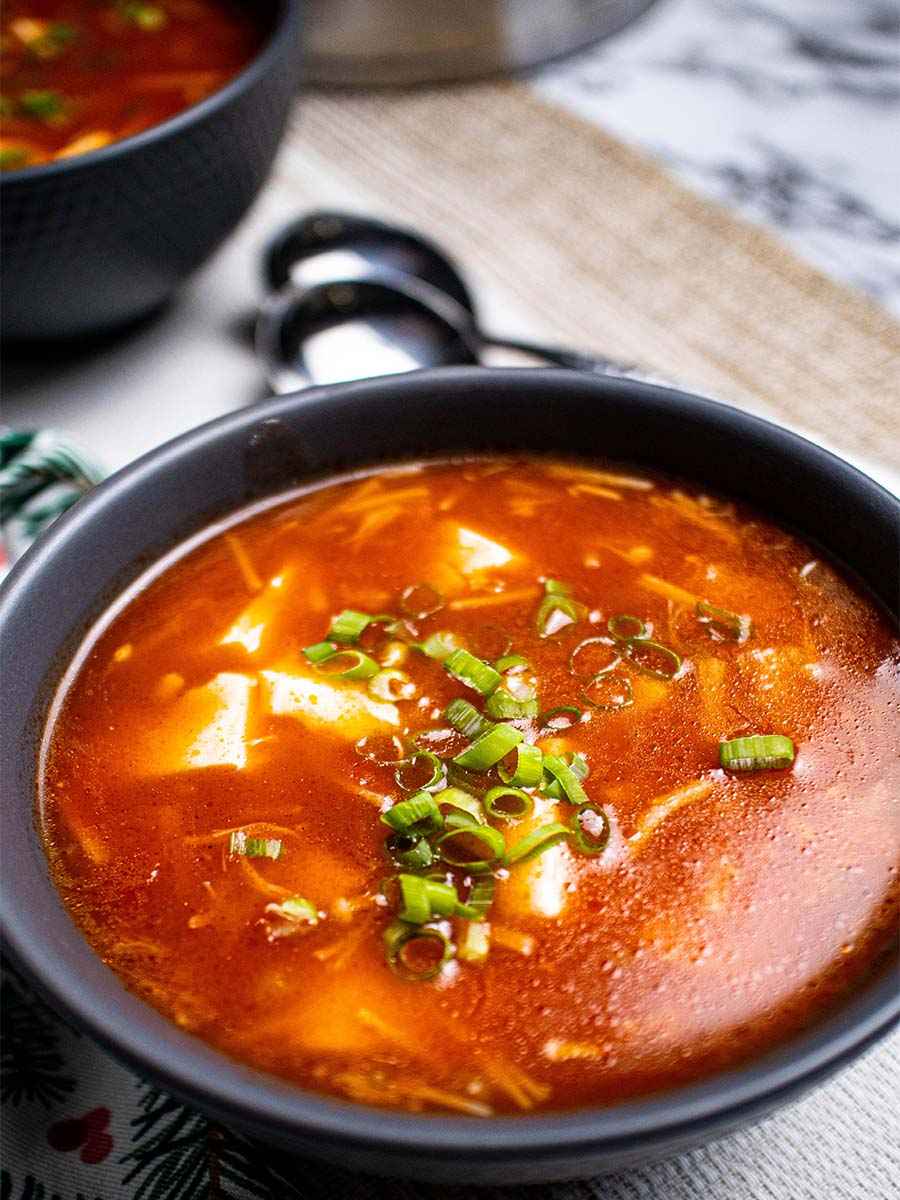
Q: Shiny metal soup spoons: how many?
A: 2